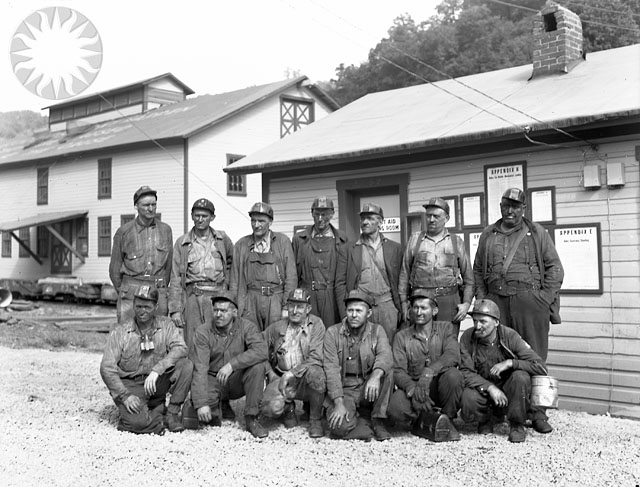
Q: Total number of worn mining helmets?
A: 13